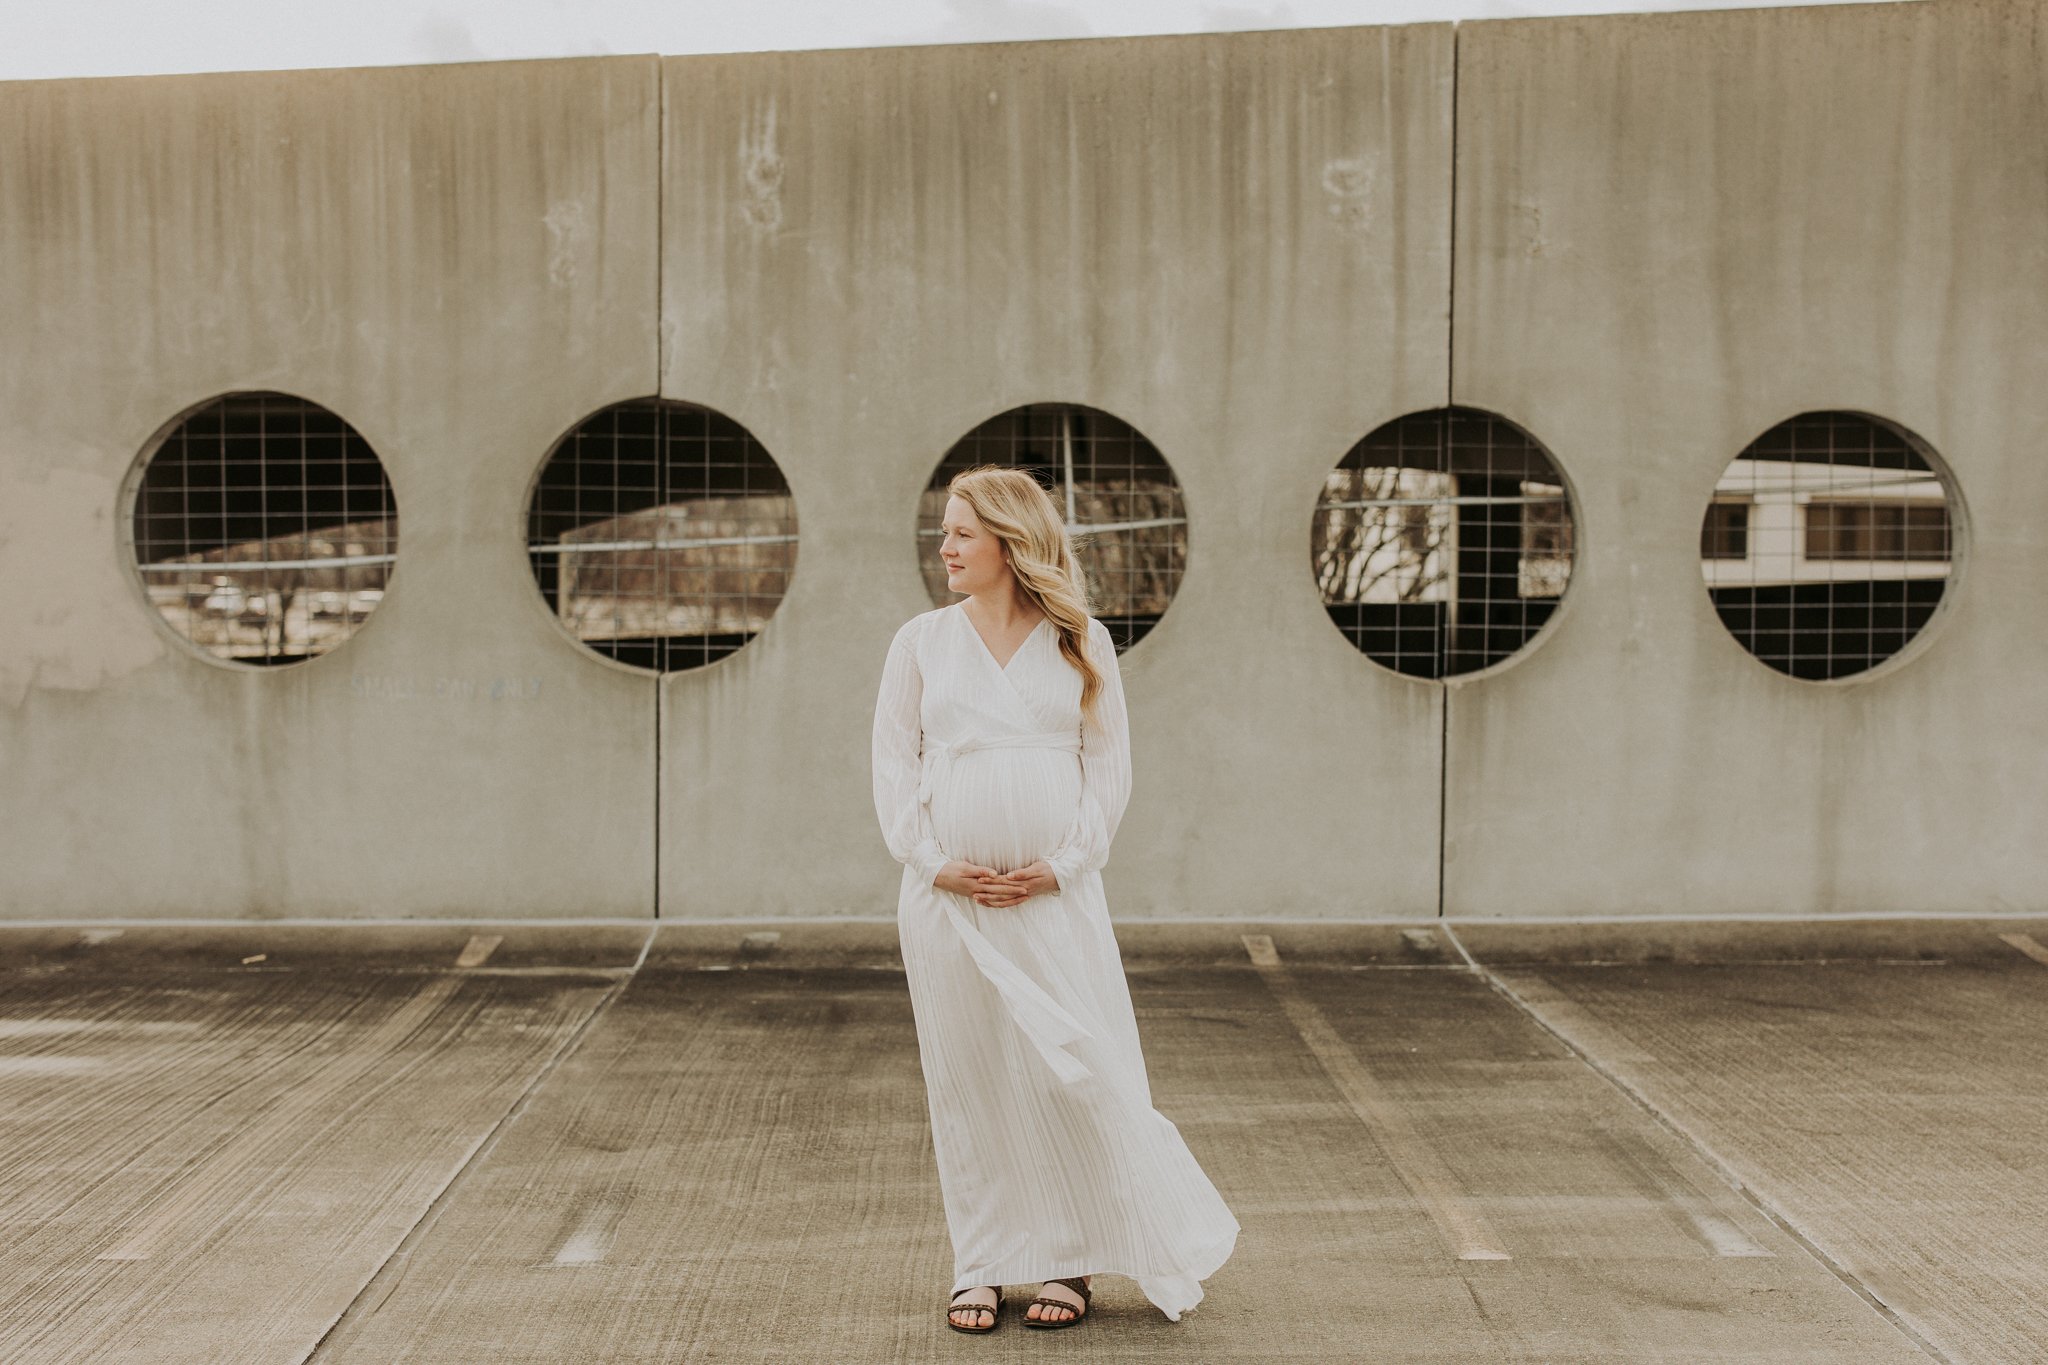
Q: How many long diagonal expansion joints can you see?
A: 2